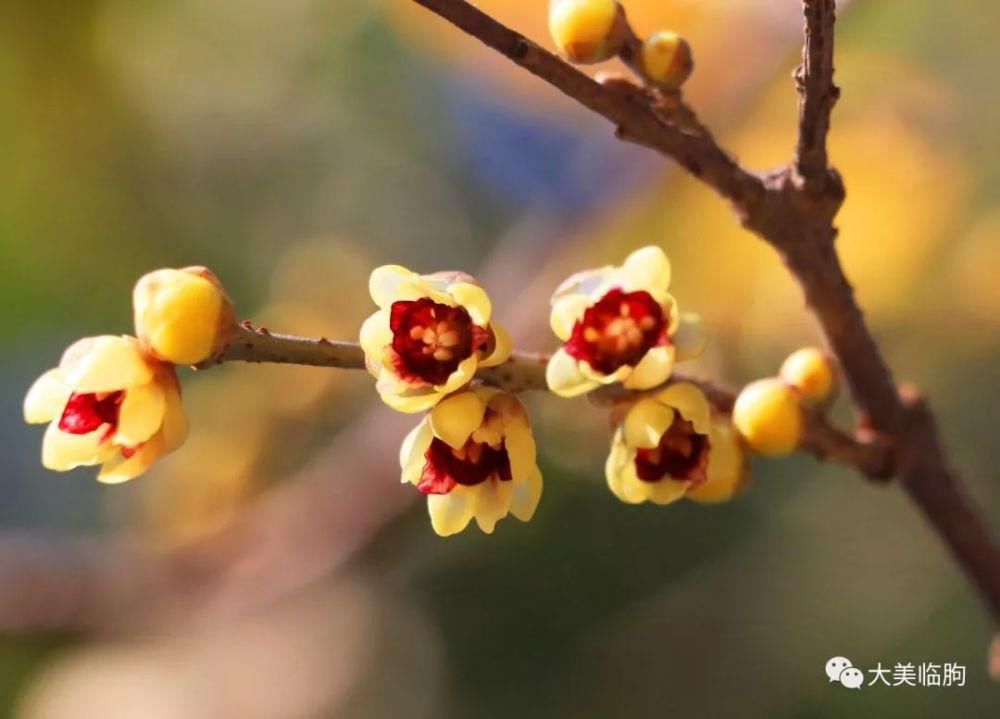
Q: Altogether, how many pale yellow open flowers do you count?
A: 5